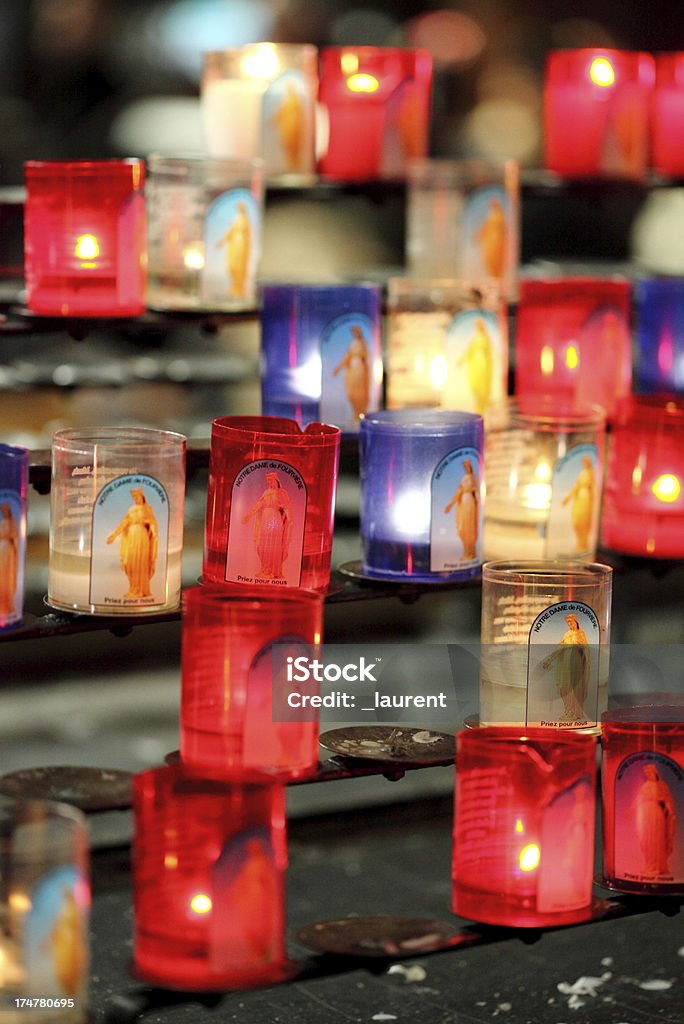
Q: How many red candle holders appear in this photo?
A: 11